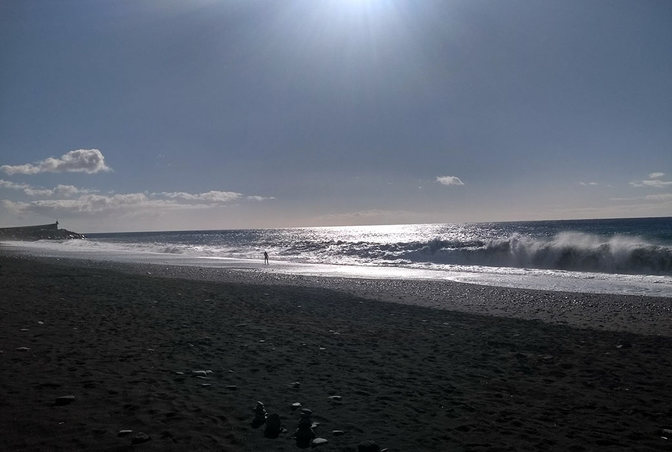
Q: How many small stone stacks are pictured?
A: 3